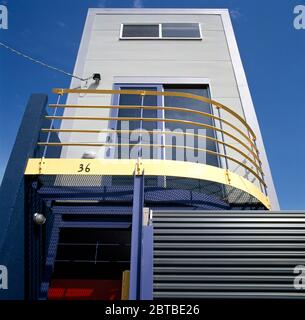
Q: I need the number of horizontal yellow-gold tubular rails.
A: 5